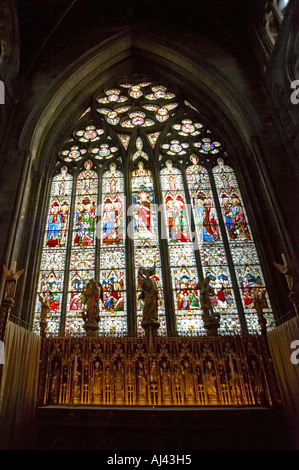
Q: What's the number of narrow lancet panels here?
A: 7